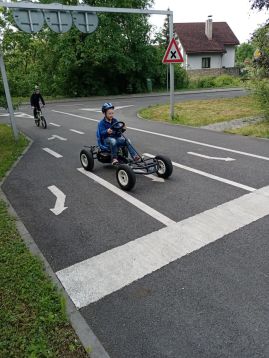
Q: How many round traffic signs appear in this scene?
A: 3